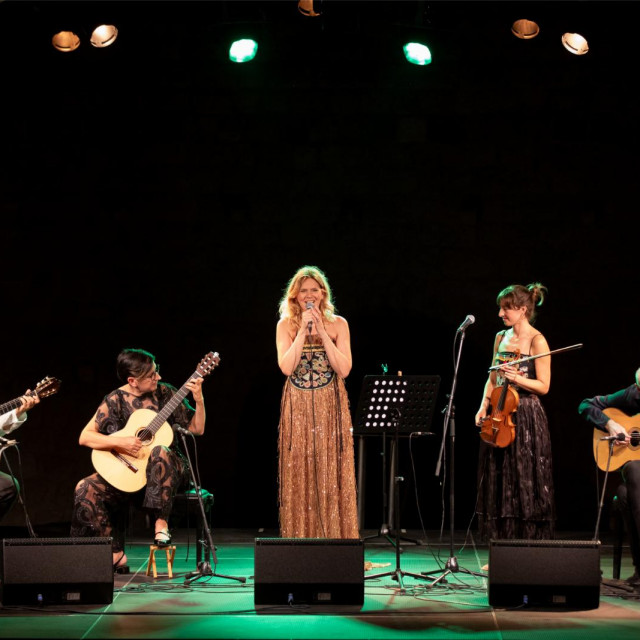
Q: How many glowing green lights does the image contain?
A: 2